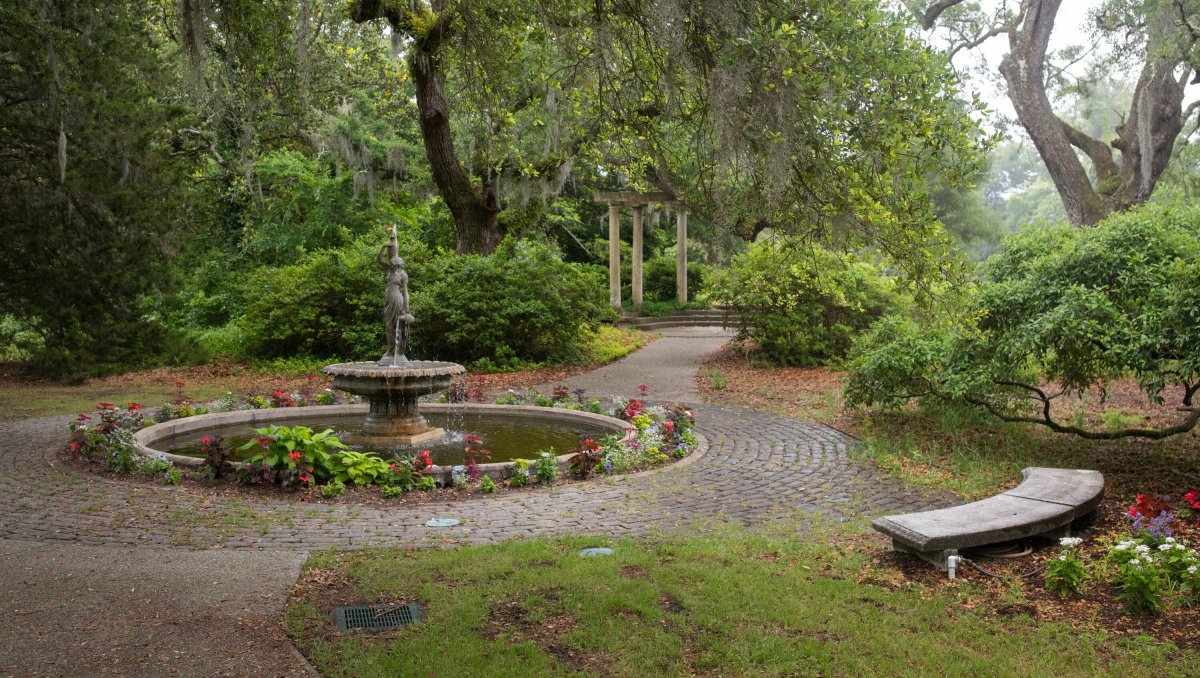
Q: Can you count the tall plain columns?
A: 3